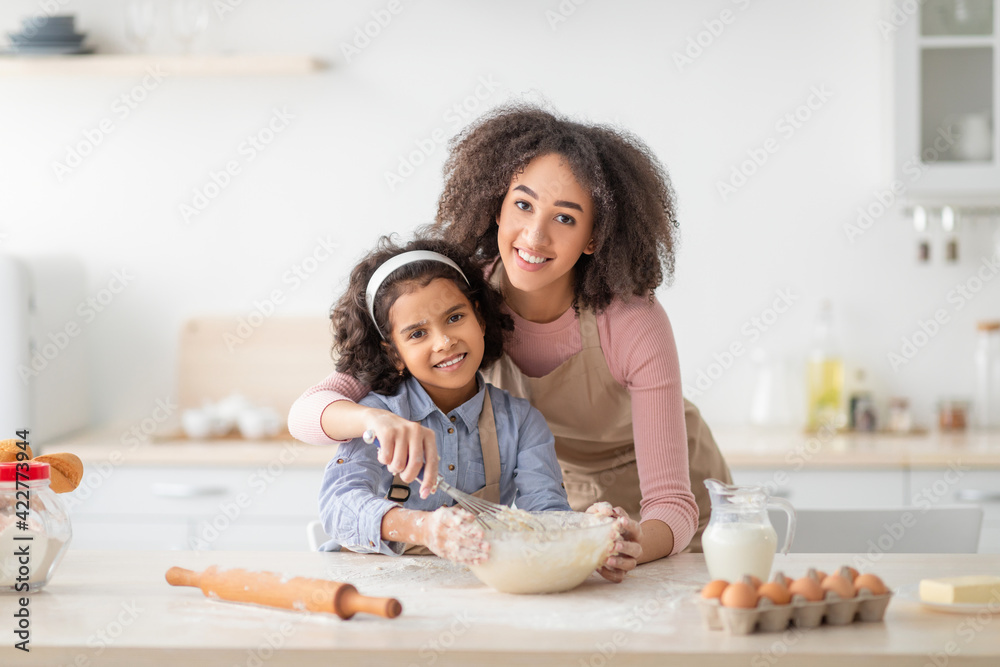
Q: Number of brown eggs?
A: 10